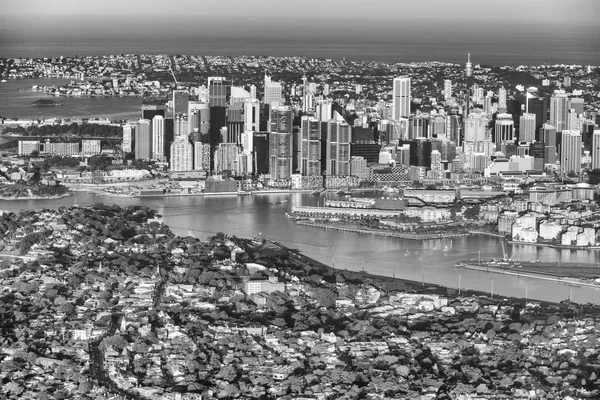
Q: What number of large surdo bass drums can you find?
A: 0